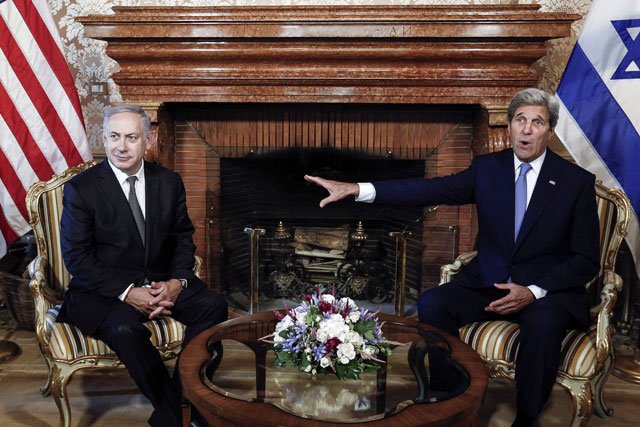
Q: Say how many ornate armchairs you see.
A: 2